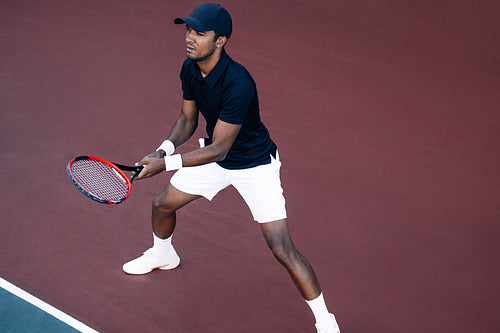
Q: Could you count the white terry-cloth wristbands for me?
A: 2